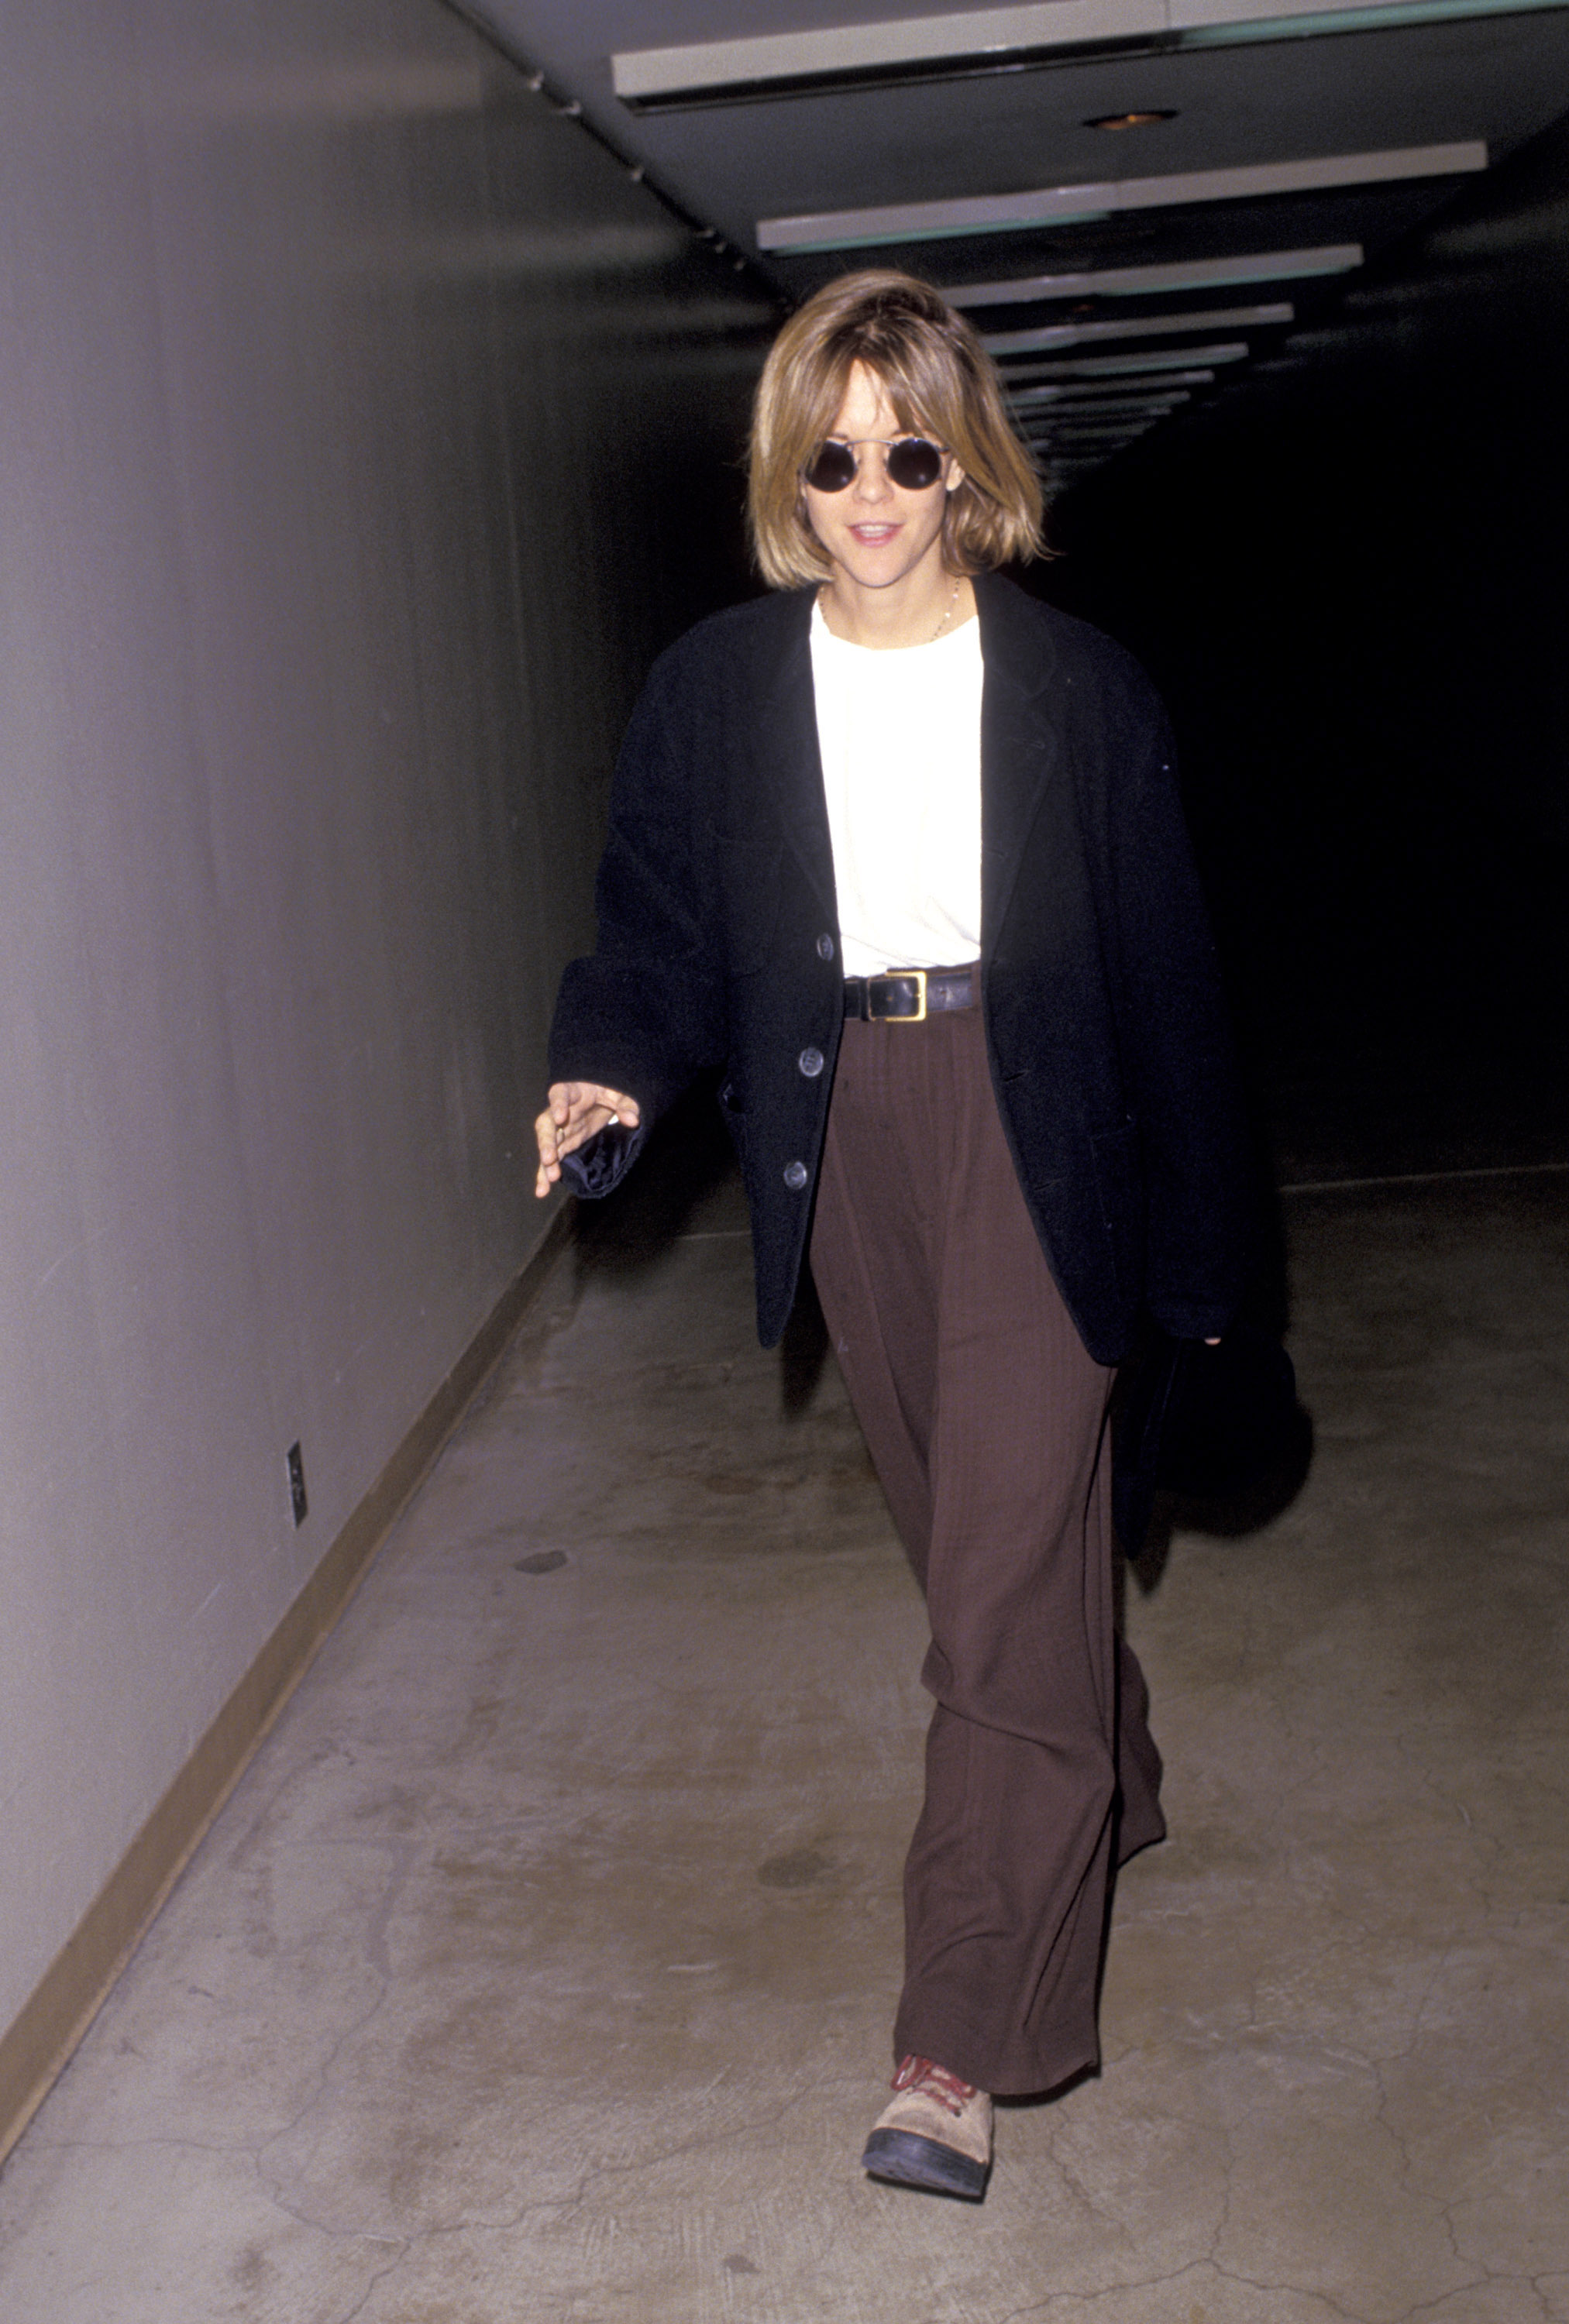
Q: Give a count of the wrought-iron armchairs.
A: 0